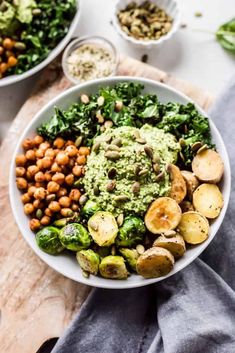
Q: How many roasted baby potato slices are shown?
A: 8